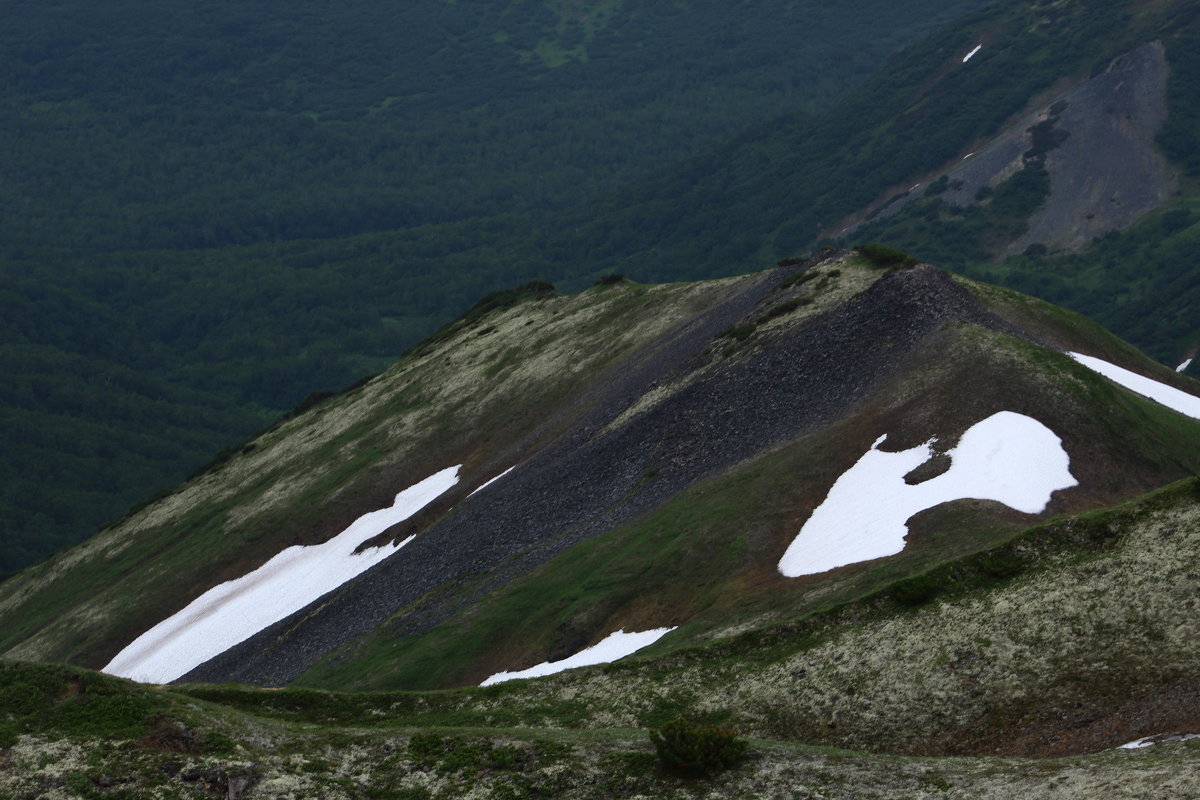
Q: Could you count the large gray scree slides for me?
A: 2